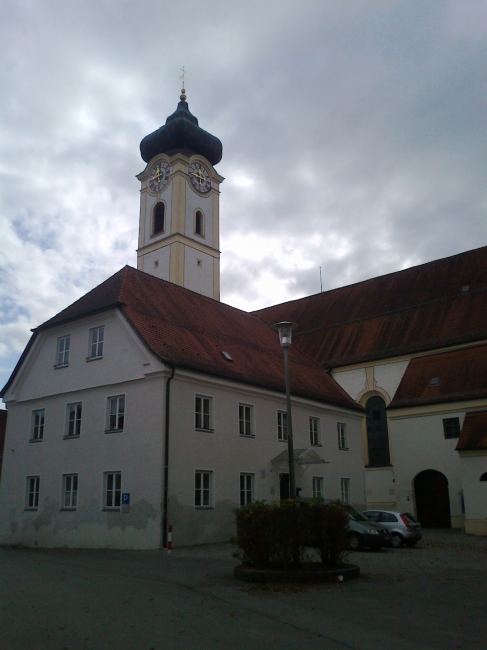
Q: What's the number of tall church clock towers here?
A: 1